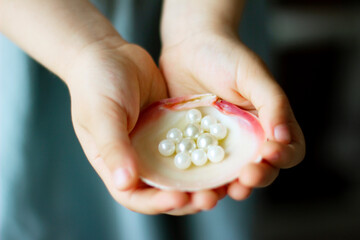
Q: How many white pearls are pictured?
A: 11